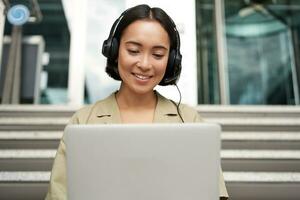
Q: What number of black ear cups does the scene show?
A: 2